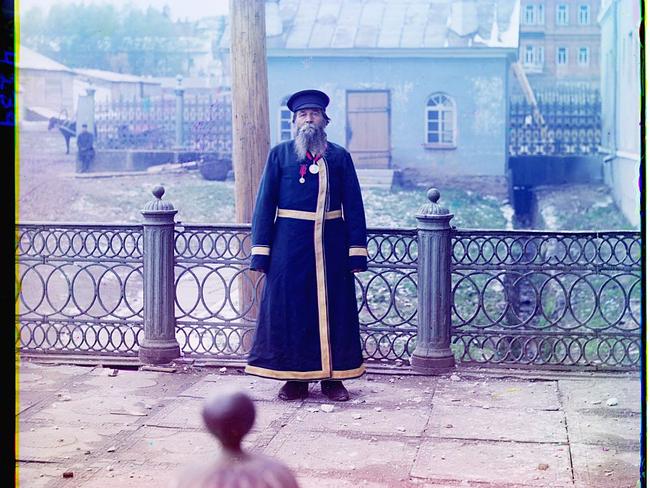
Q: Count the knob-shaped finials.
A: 3